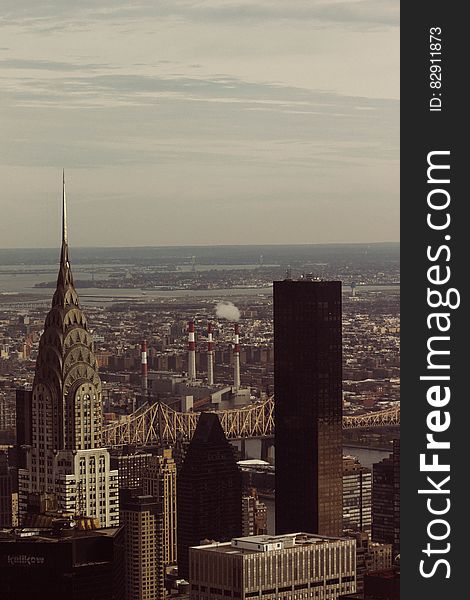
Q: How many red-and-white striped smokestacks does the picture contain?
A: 4